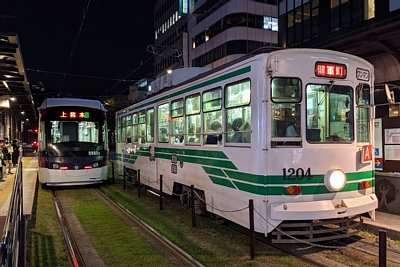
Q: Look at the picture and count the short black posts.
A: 7